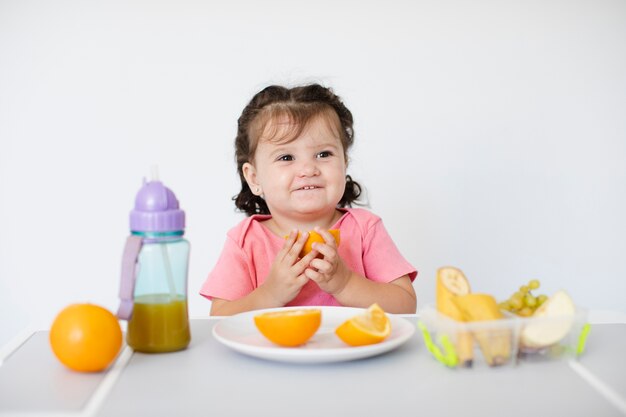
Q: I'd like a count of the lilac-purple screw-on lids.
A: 1